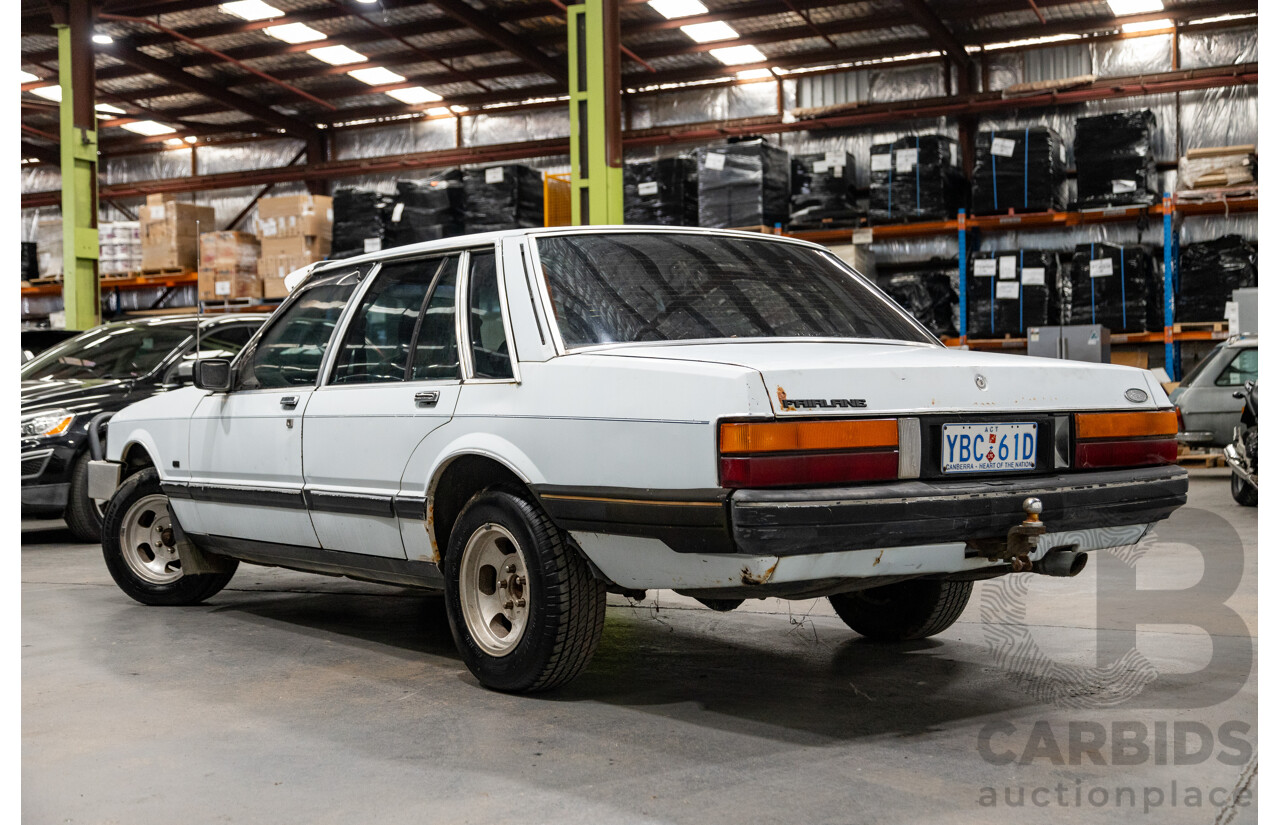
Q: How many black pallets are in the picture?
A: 13